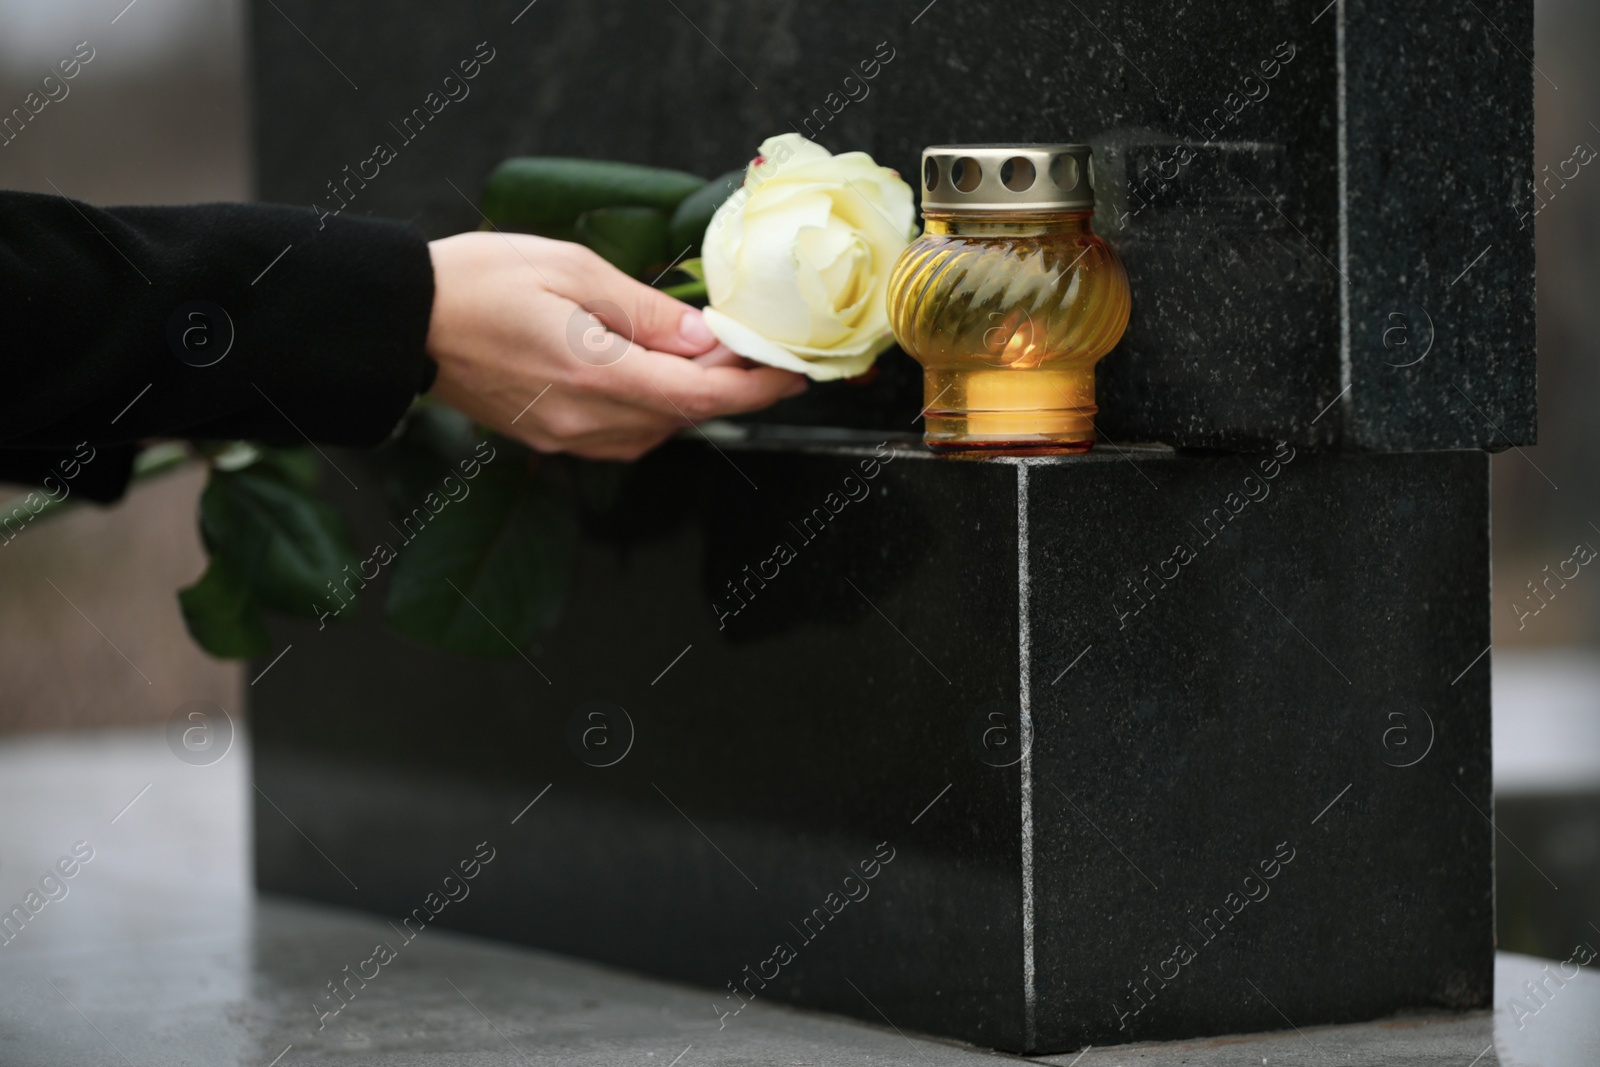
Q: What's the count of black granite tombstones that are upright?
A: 1